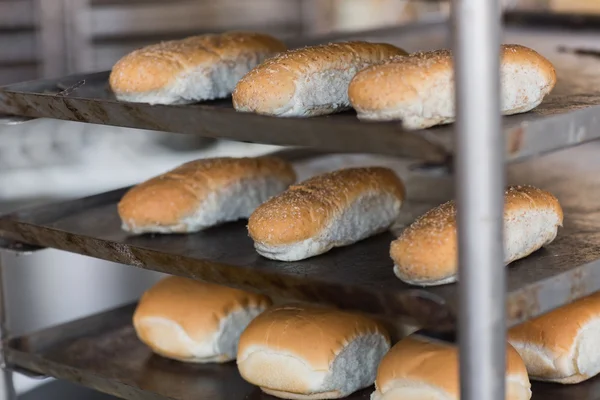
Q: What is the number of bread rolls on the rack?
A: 10